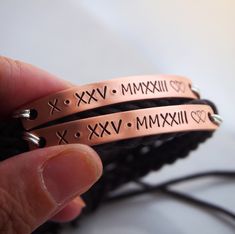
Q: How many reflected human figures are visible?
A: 0